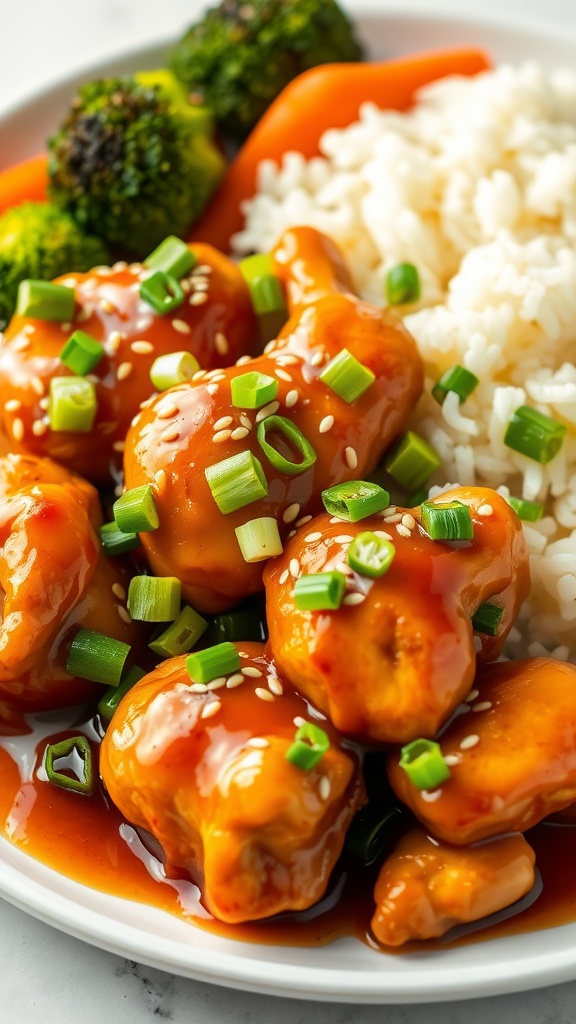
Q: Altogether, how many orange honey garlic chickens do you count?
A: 7